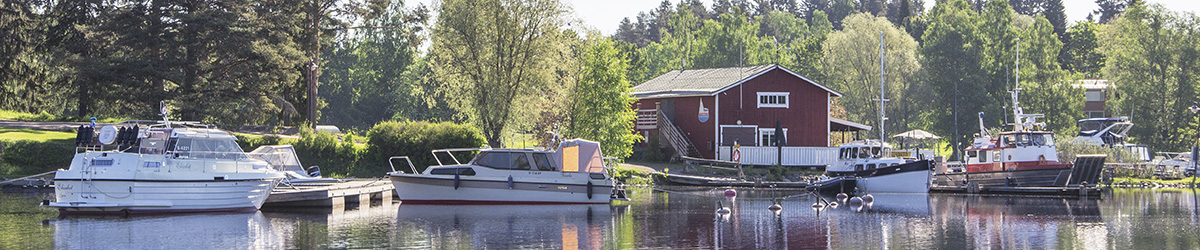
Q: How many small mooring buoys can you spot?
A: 8